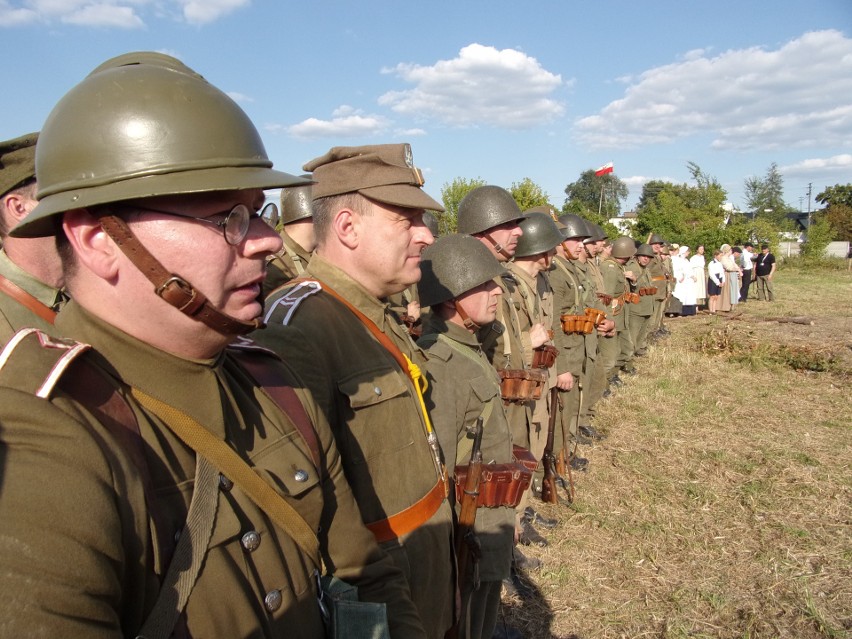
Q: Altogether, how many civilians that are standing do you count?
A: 8